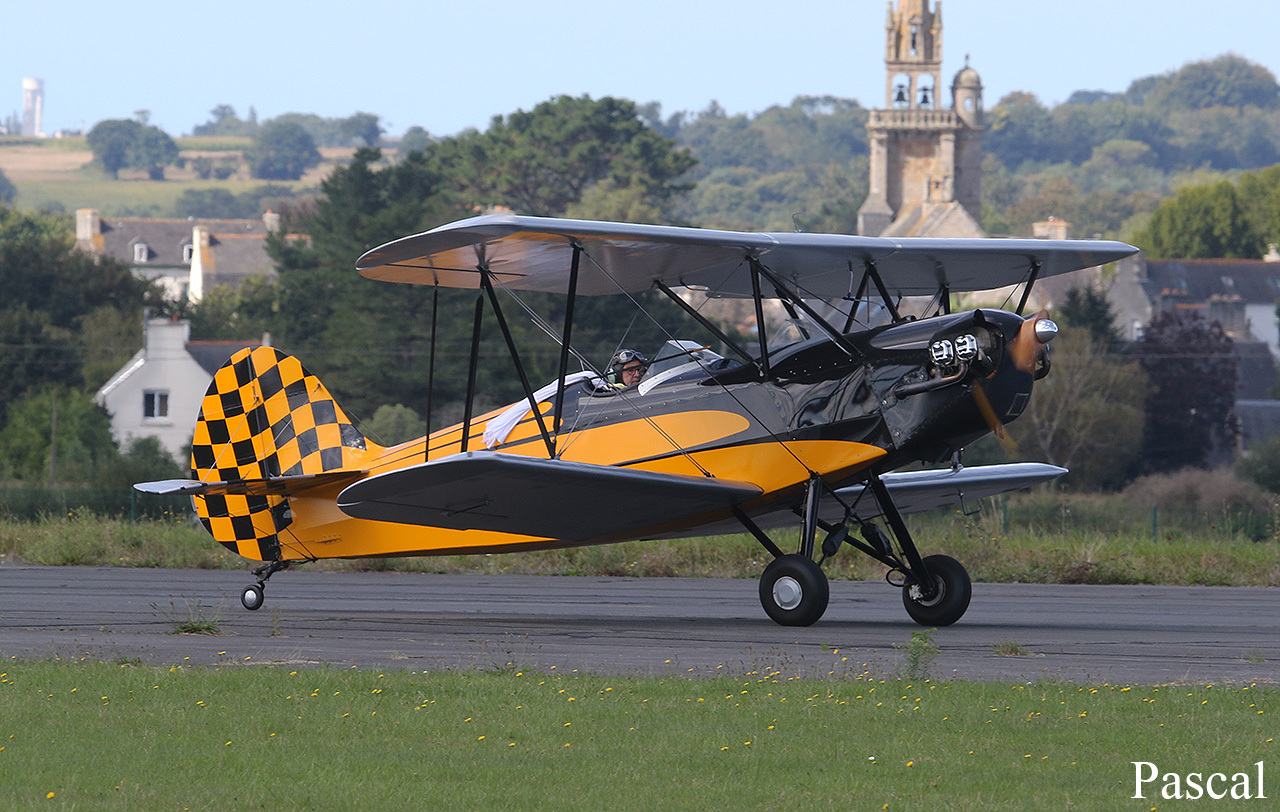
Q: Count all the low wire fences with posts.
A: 1